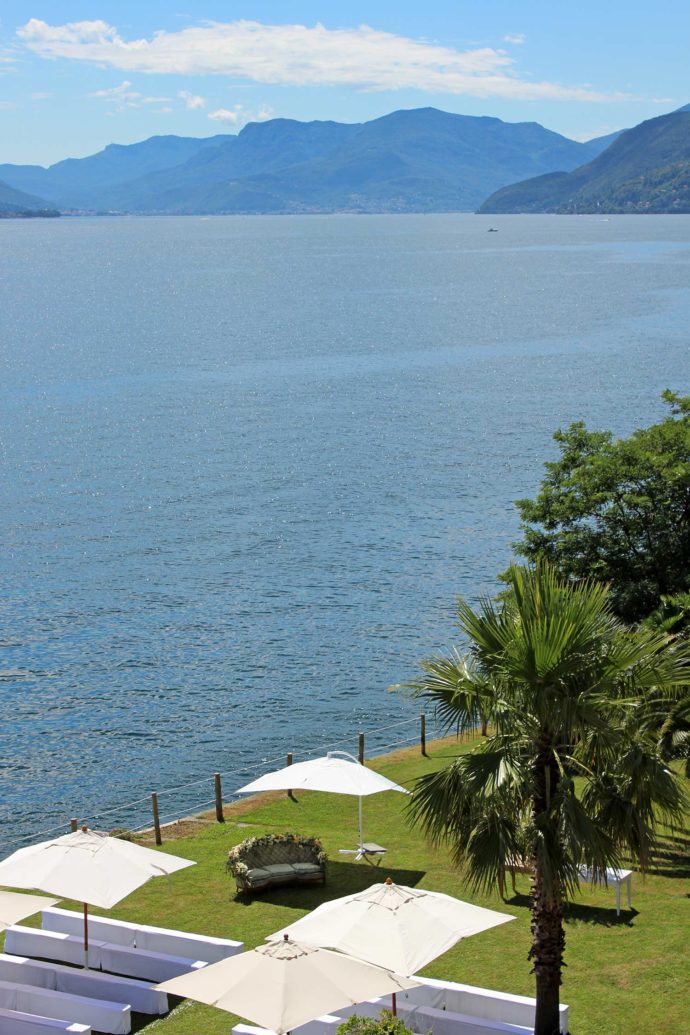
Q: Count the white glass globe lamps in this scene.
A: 0